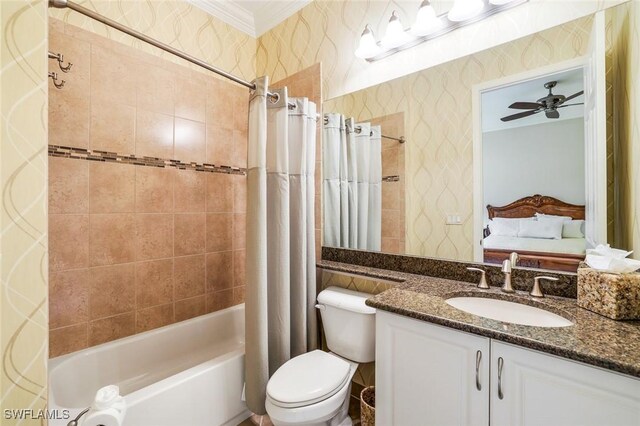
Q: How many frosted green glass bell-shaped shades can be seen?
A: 0